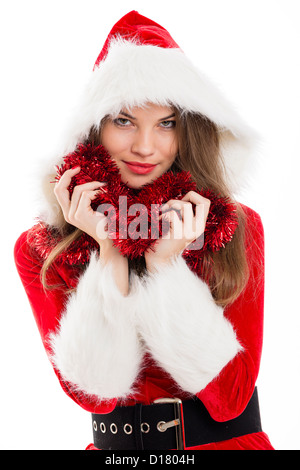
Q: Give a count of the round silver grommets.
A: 6